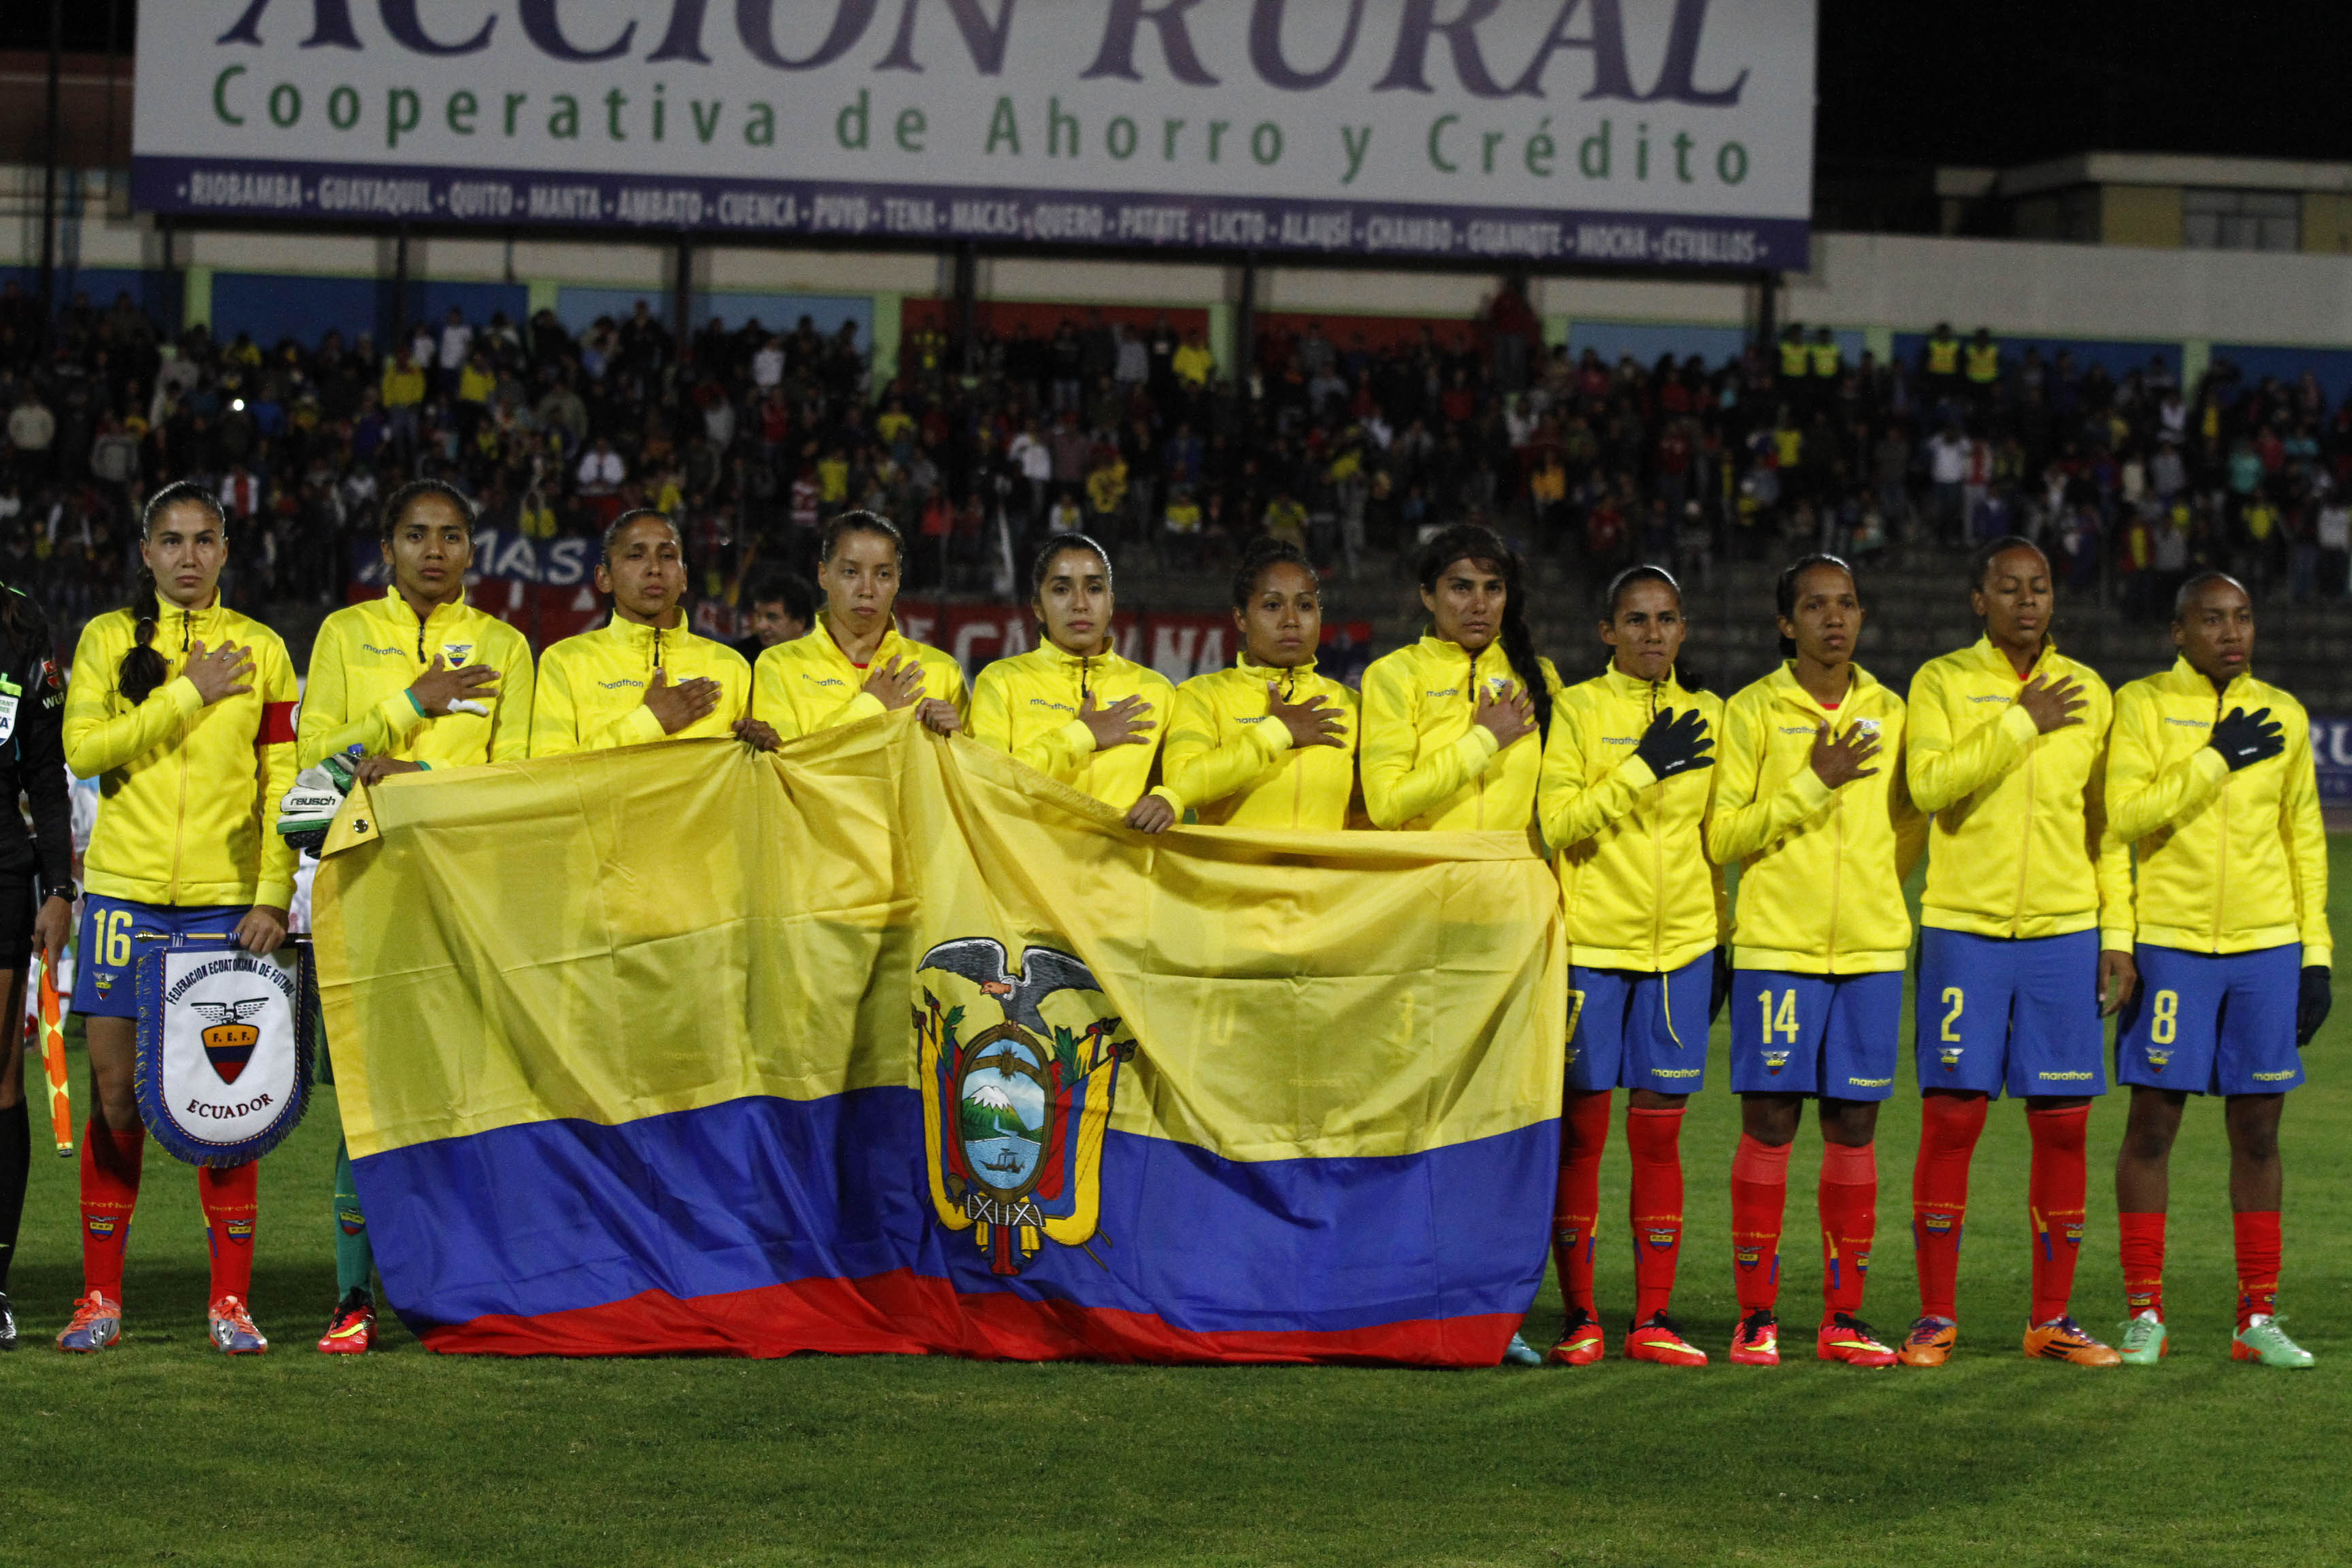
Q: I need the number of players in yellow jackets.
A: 11